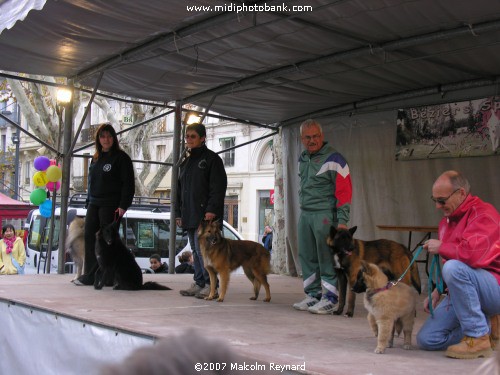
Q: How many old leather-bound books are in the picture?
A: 0